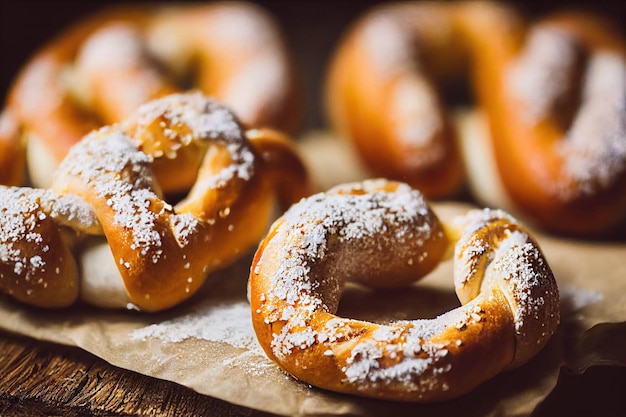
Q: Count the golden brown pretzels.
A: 4